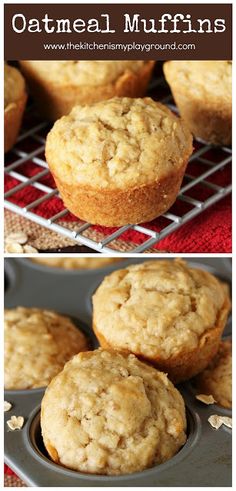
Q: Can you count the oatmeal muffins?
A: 9